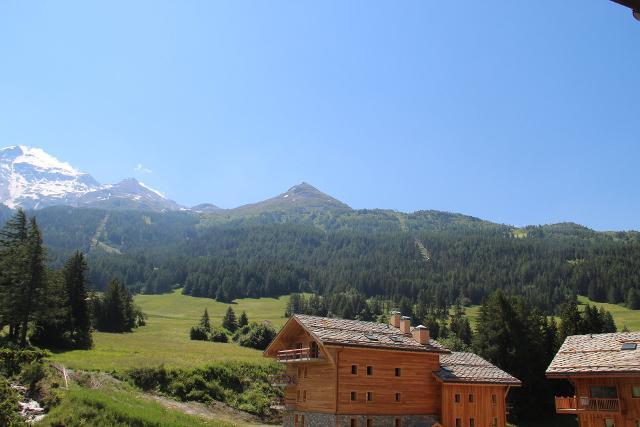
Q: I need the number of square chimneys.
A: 3